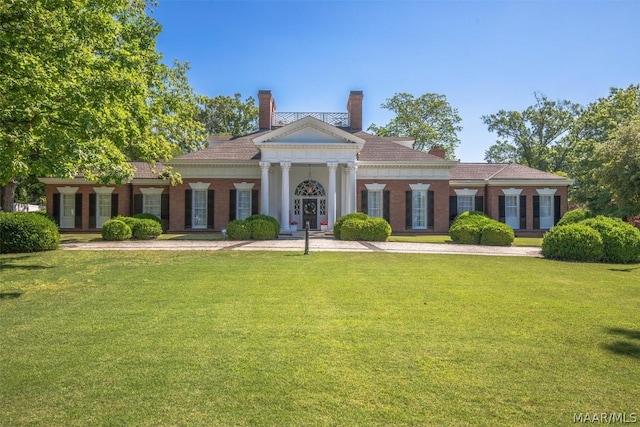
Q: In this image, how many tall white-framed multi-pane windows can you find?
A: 10